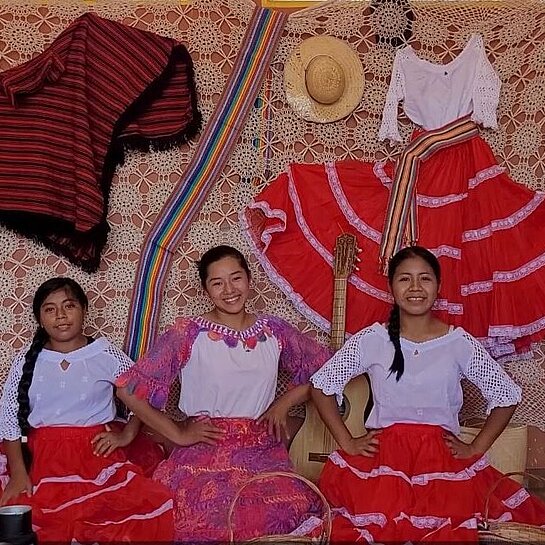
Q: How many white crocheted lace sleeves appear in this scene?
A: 6